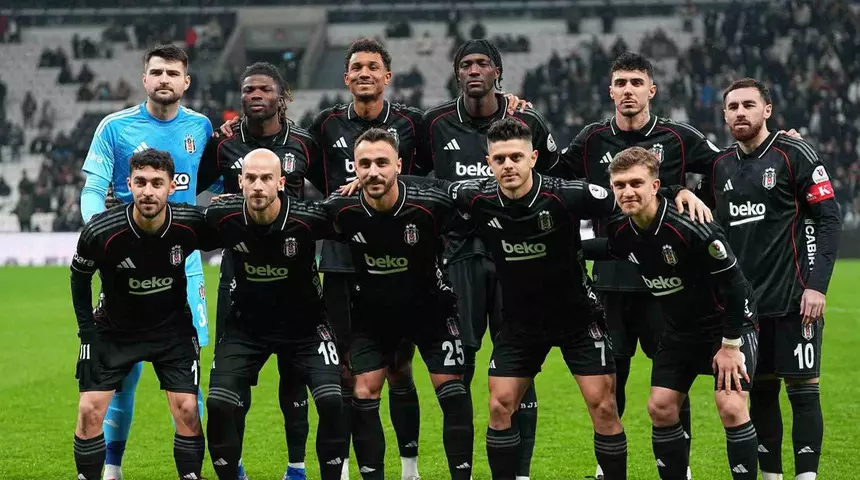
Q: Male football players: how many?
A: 11